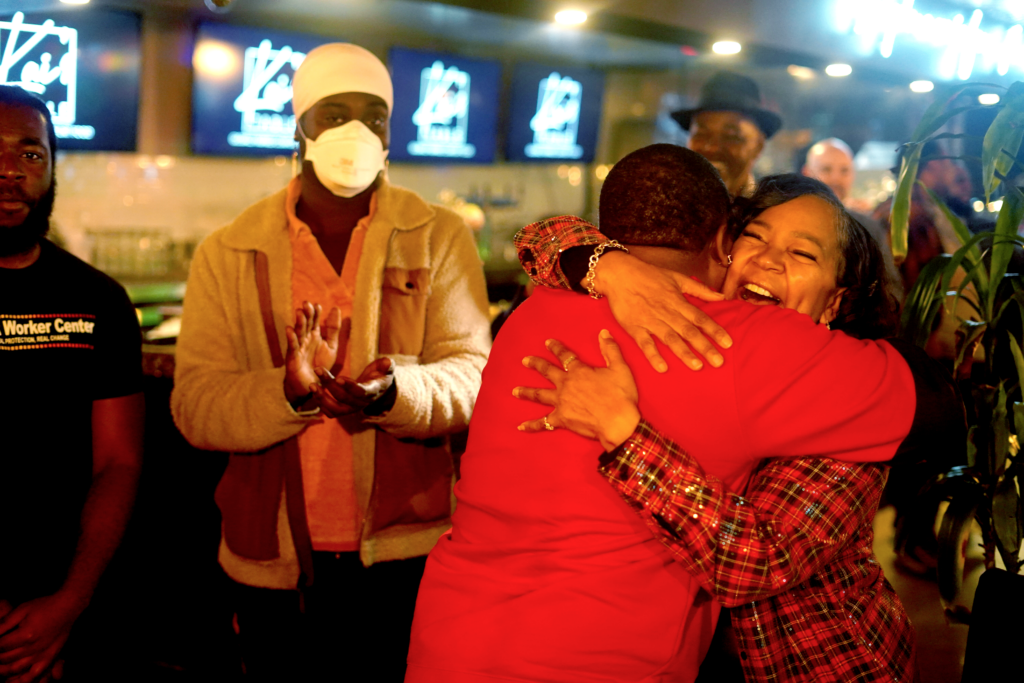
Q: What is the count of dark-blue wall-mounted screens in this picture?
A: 4